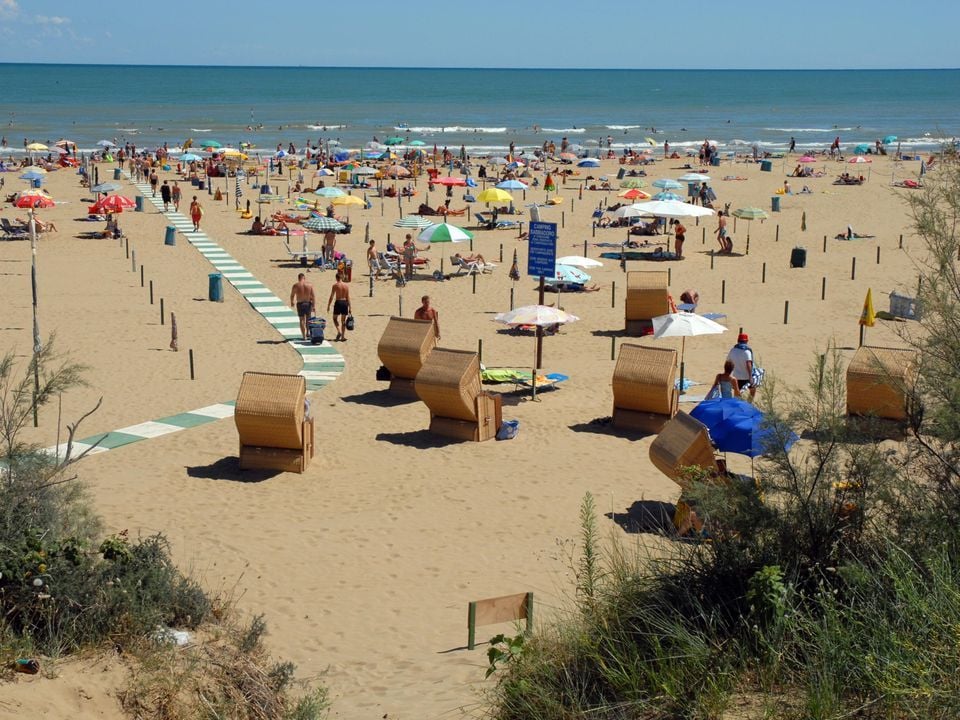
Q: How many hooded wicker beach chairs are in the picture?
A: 7